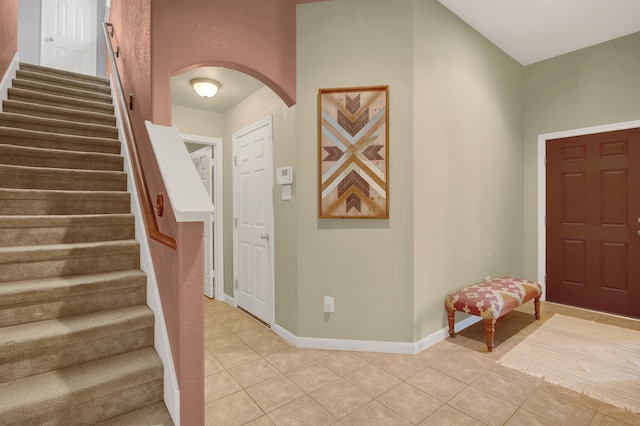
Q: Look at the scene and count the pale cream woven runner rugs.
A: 1